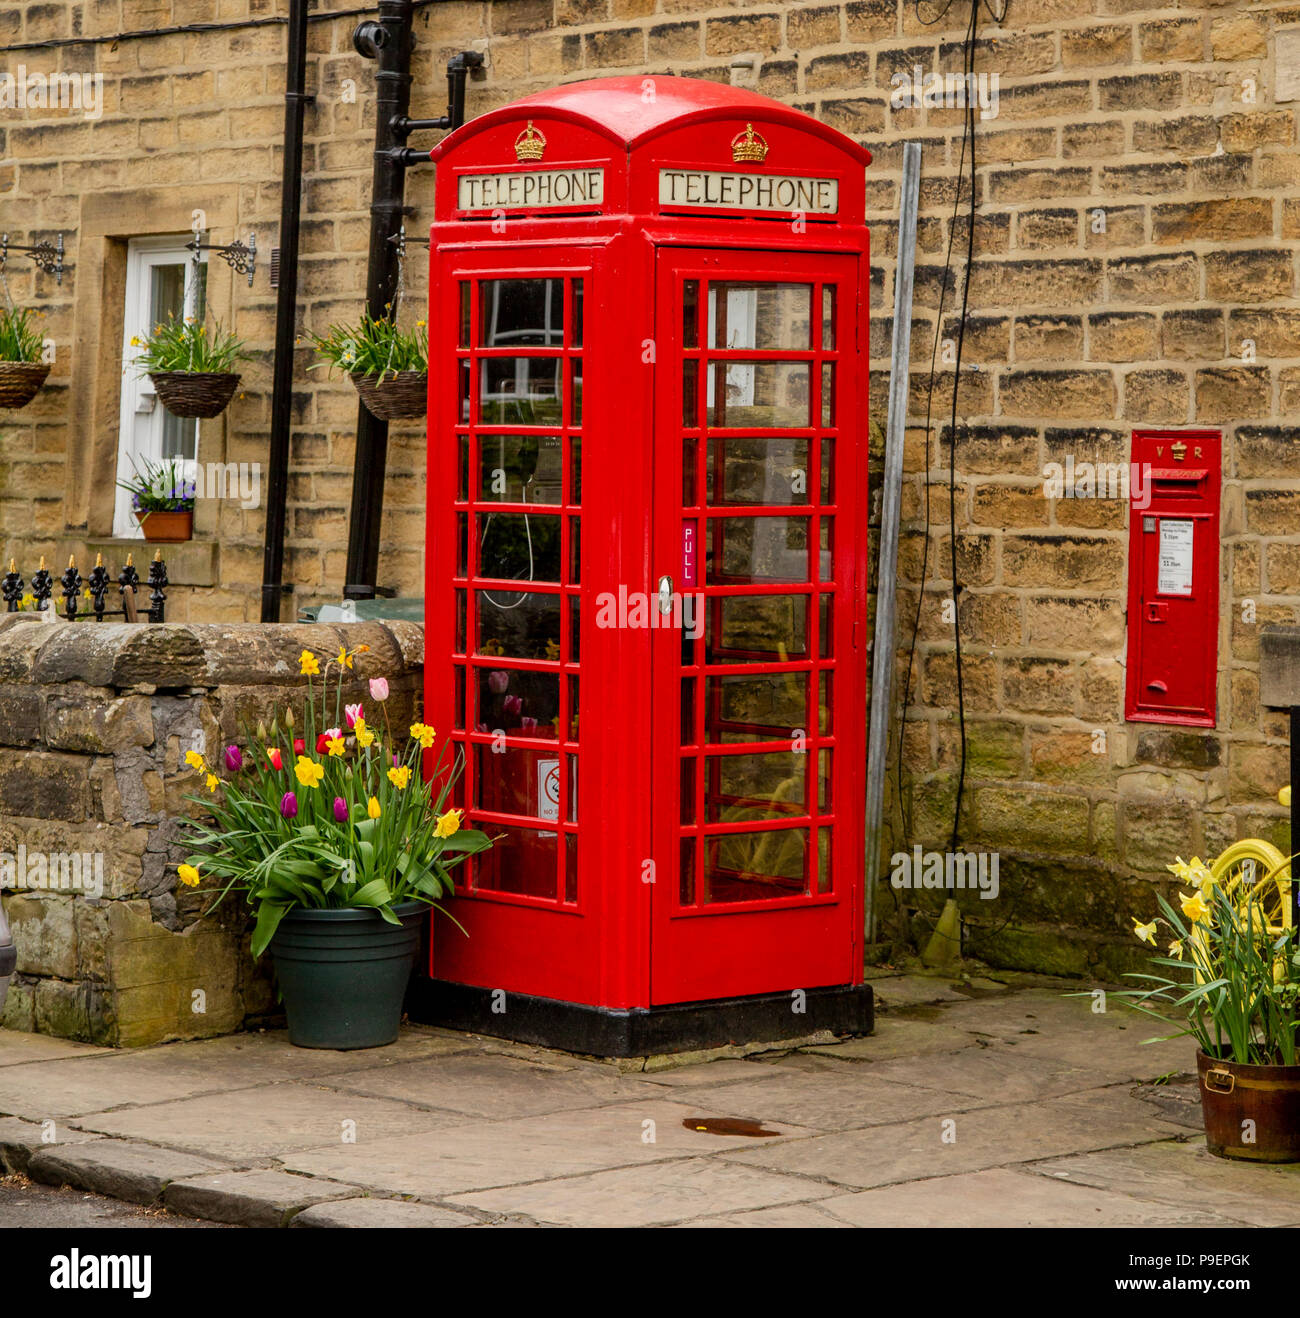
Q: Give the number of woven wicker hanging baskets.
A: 3